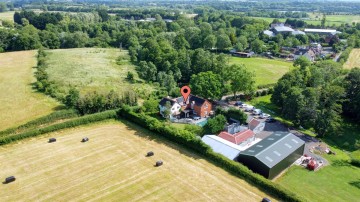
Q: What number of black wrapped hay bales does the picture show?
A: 6